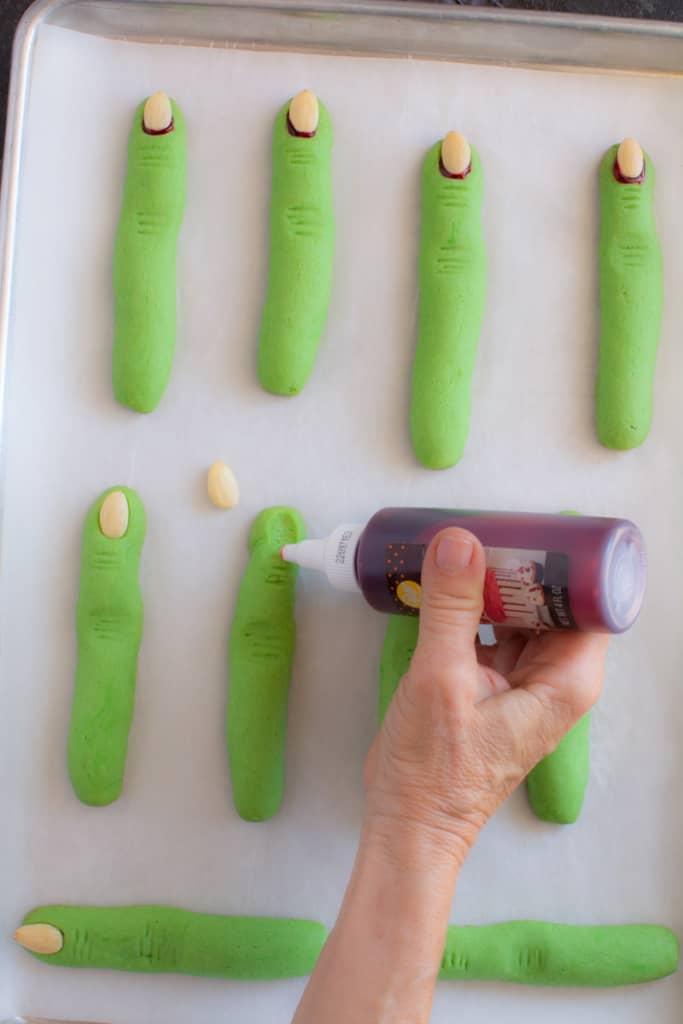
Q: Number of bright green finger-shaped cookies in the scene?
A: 10